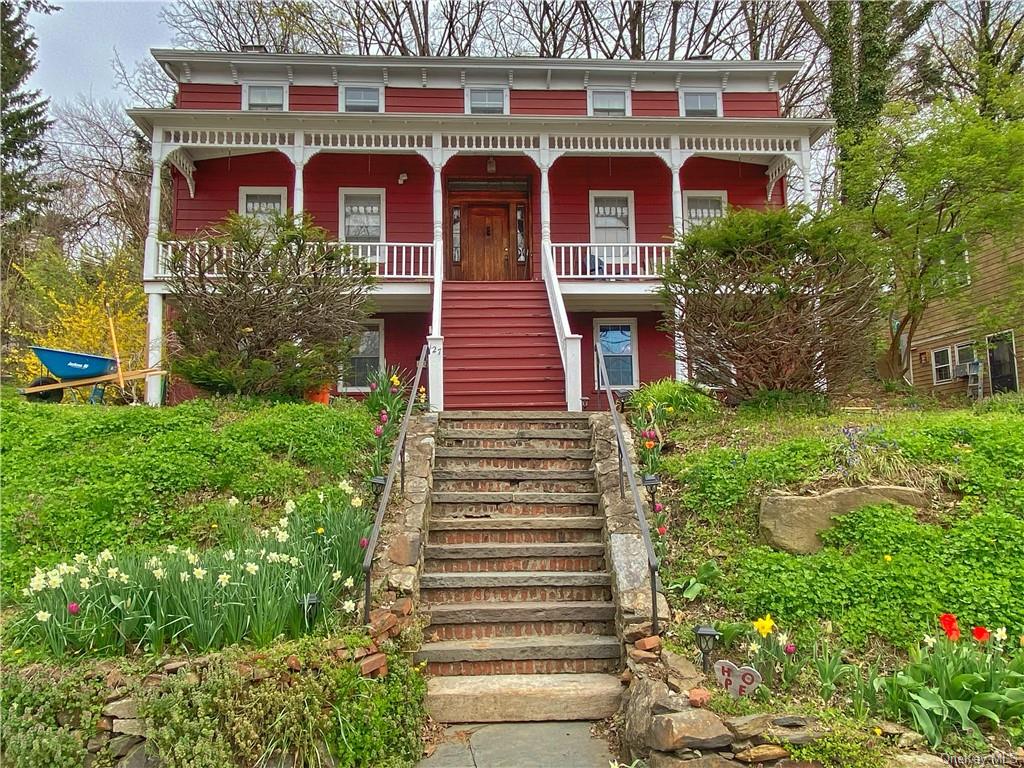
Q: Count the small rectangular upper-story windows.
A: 5